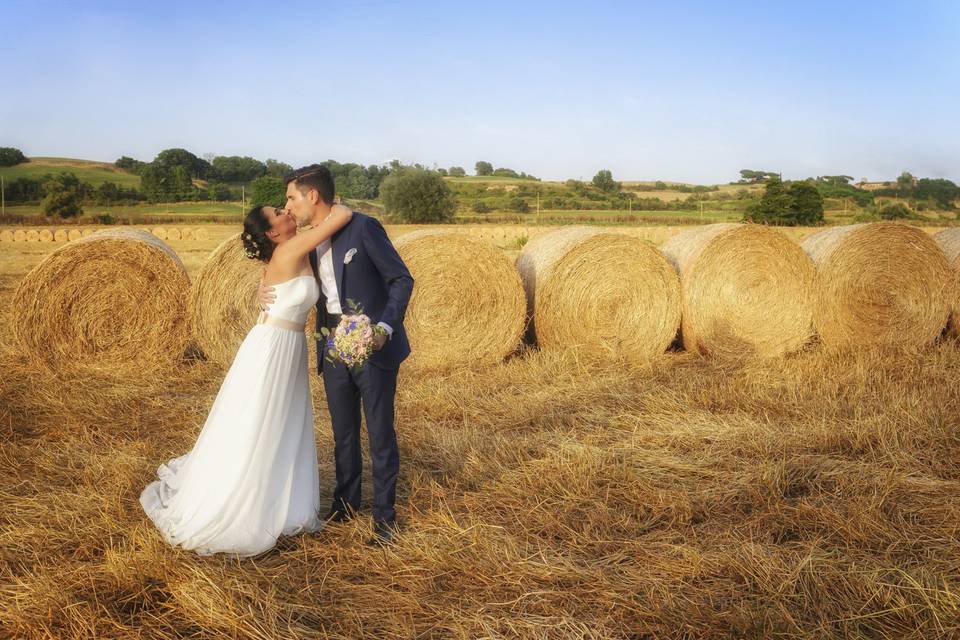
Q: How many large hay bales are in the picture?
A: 7